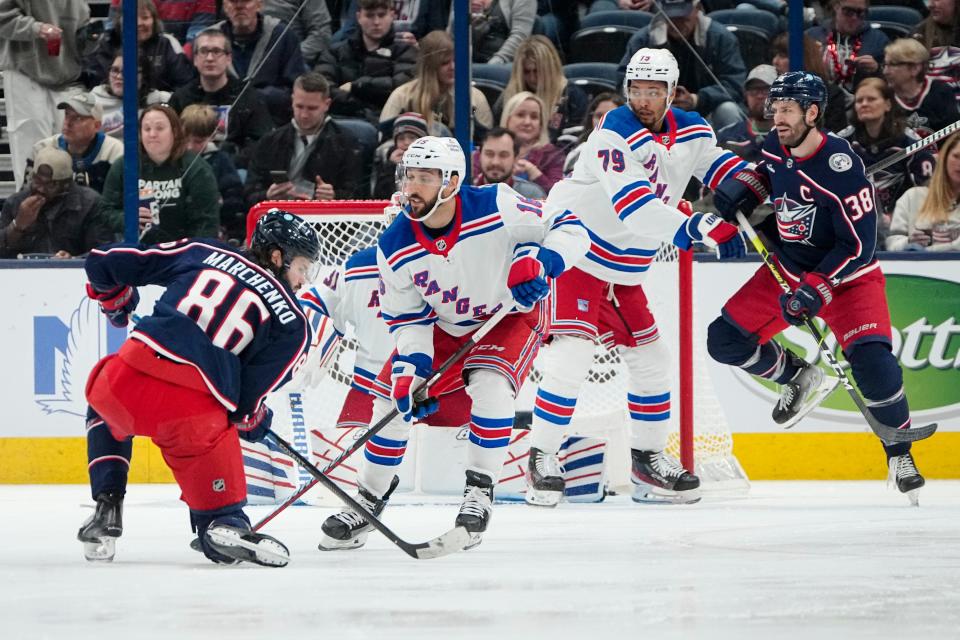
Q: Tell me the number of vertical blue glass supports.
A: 3